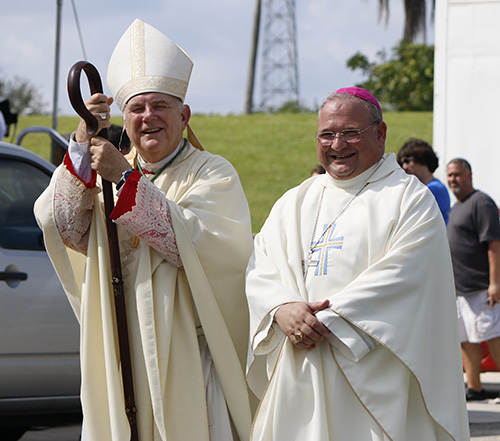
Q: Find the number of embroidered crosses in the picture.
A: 1